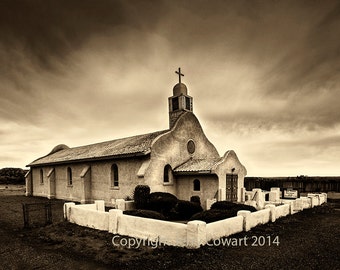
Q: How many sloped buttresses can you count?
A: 4